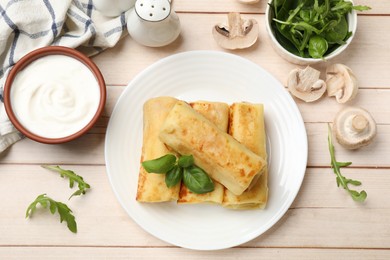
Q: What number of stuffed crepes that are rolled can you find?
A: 4